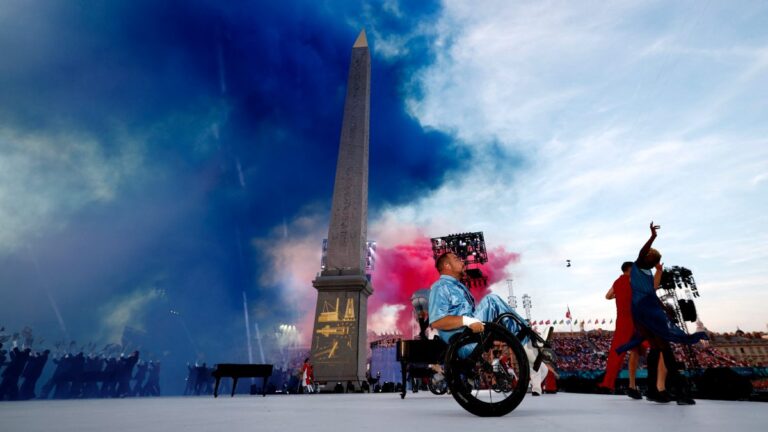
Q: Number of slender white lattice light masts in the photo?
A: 2